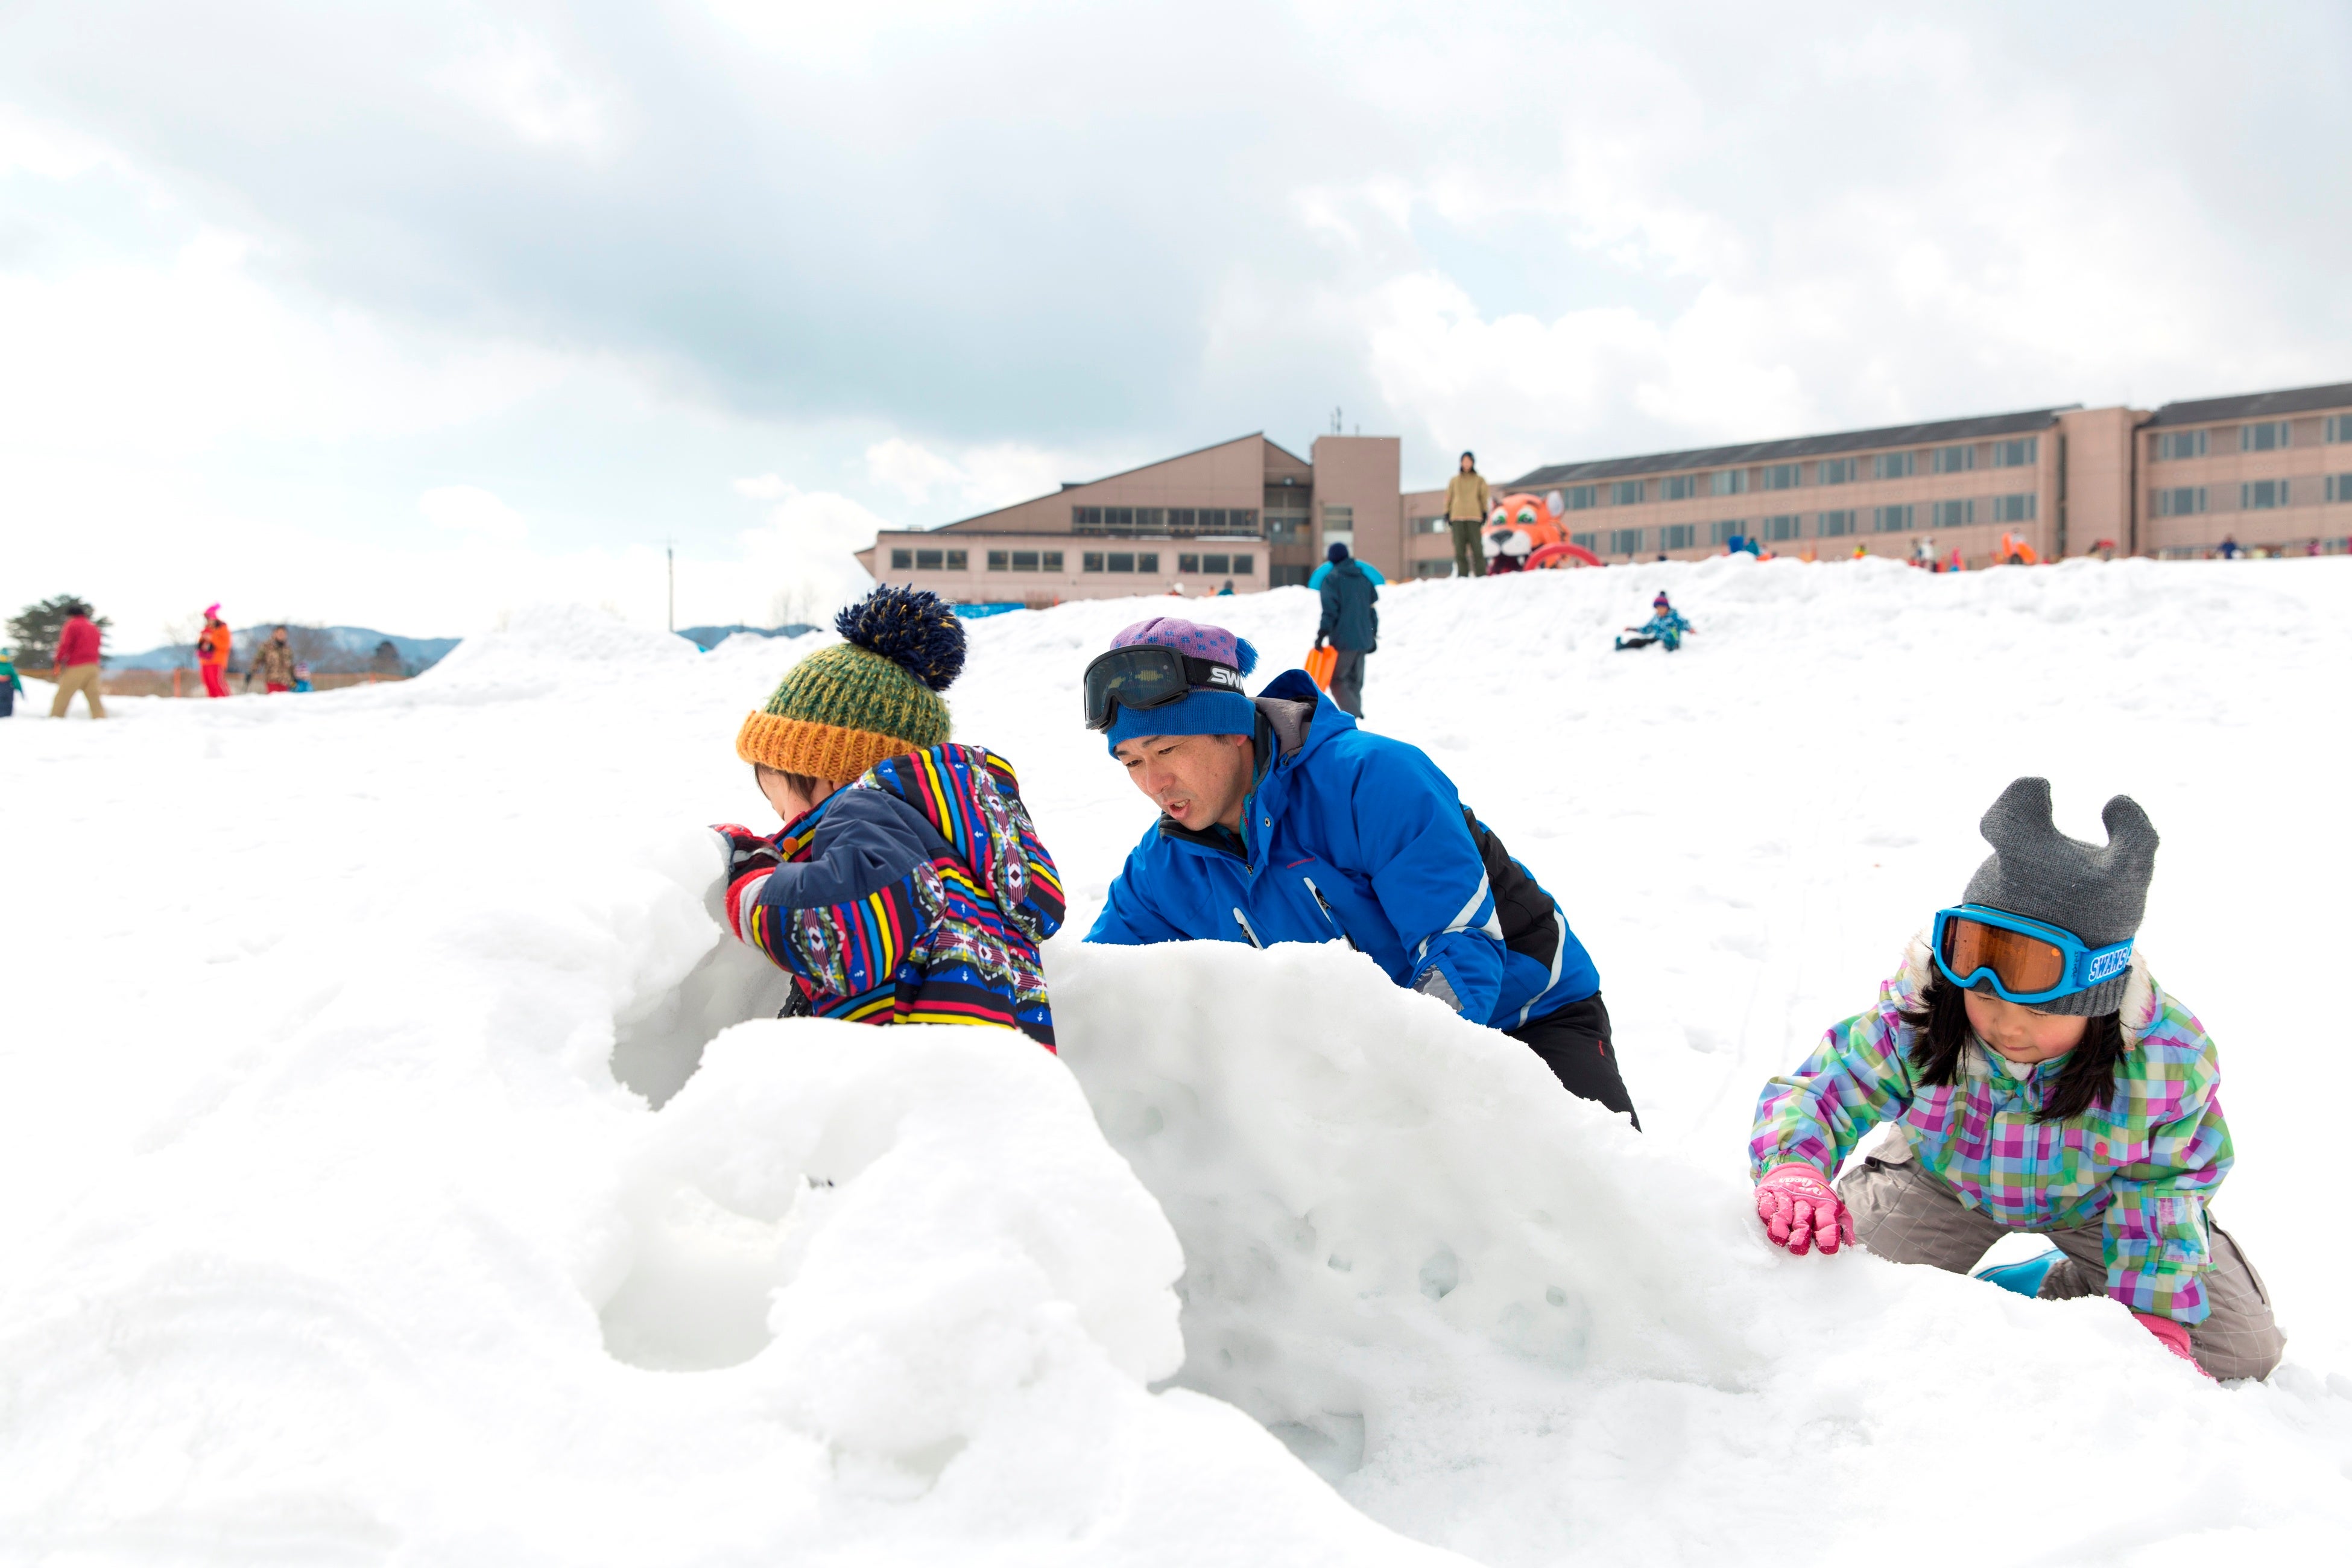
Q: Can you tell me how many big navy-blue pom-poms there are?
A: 1